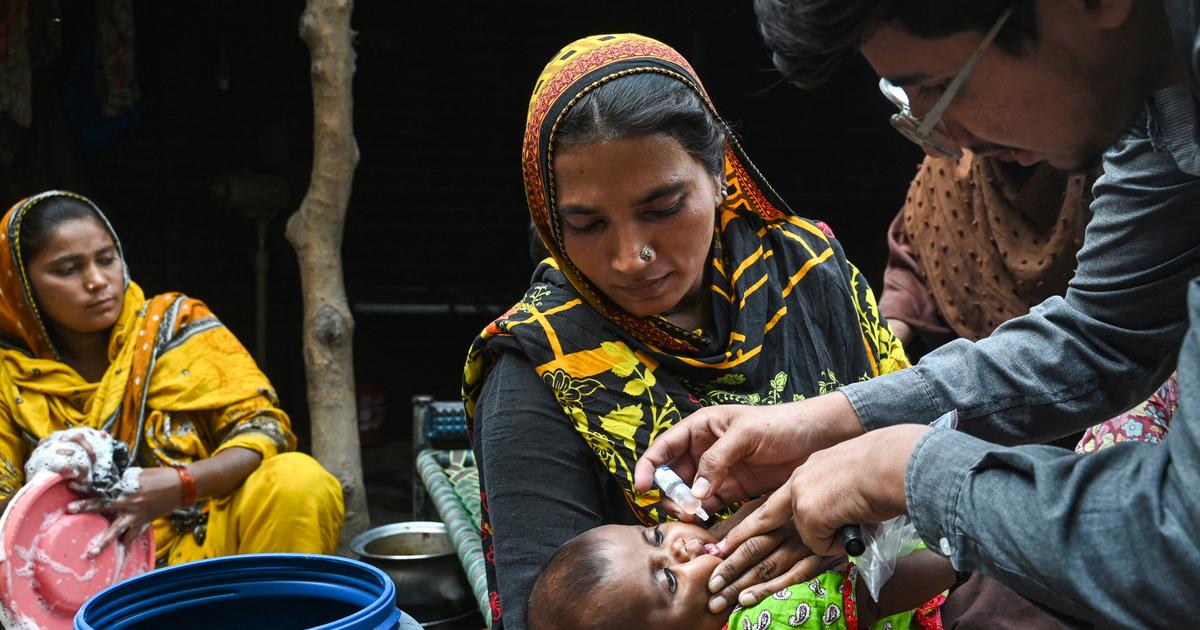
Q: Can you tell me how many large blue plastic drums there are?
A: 1